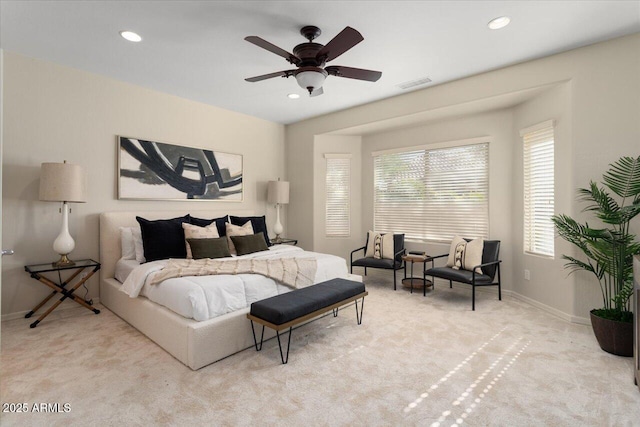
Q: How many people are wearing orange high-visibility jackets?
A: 0